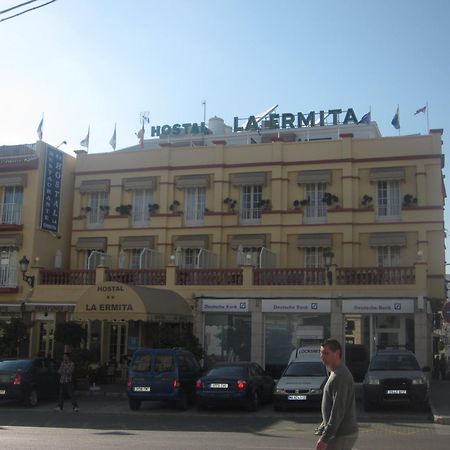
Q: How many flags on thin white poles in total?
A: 7